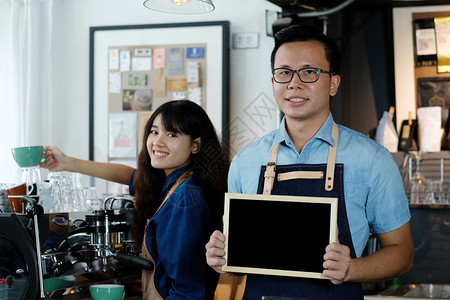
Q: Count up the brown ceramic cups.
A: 2